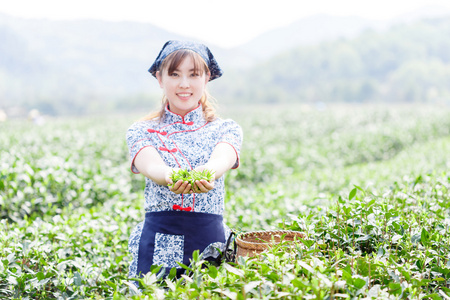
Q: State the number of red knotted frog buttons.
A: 4